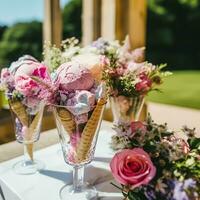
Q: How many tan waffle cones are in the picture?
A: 4